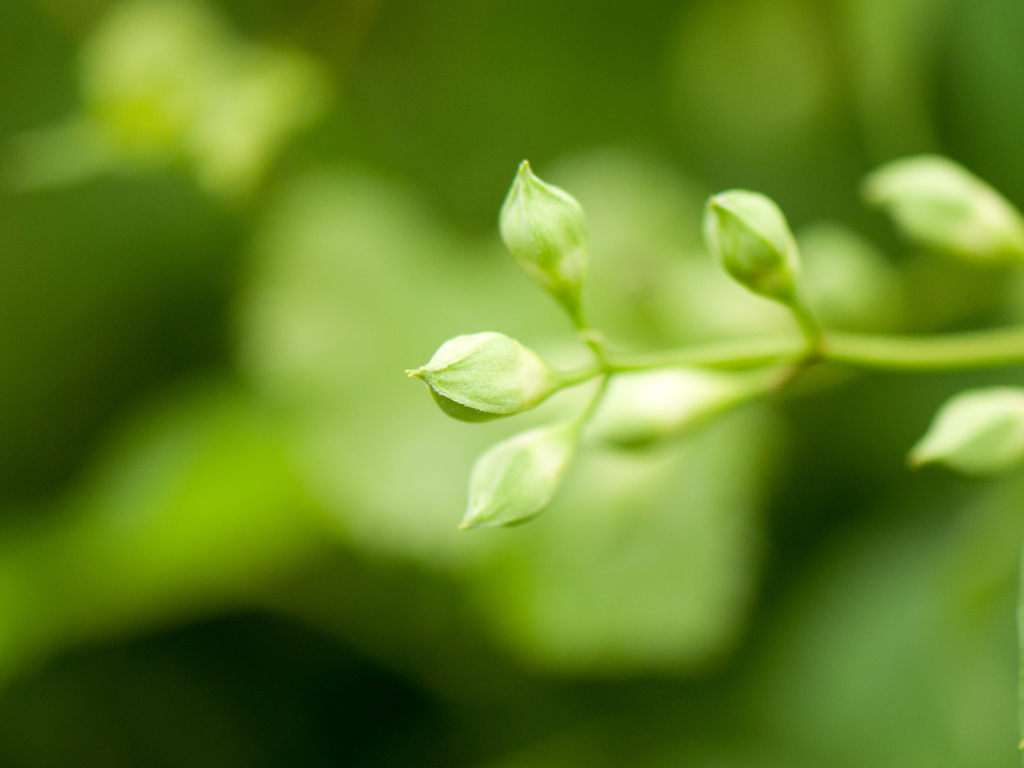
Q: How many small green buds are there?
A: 7